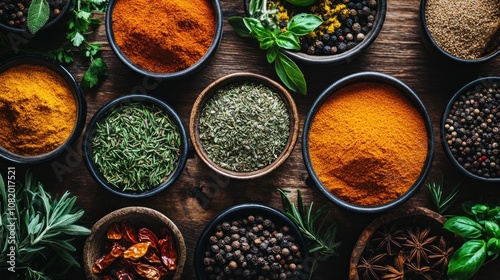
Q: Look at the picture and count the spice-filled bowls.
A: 12